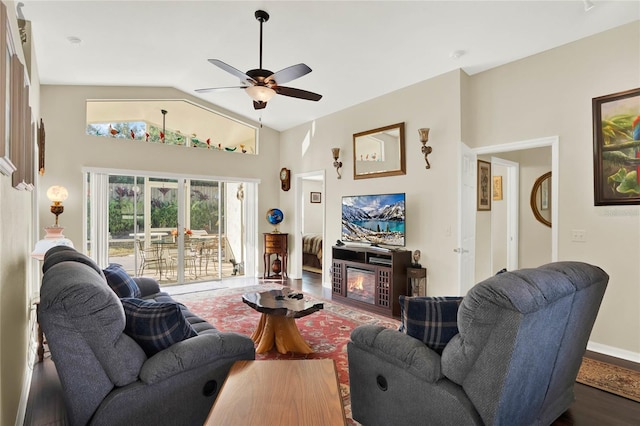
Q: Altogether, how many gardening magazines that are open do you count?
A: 0